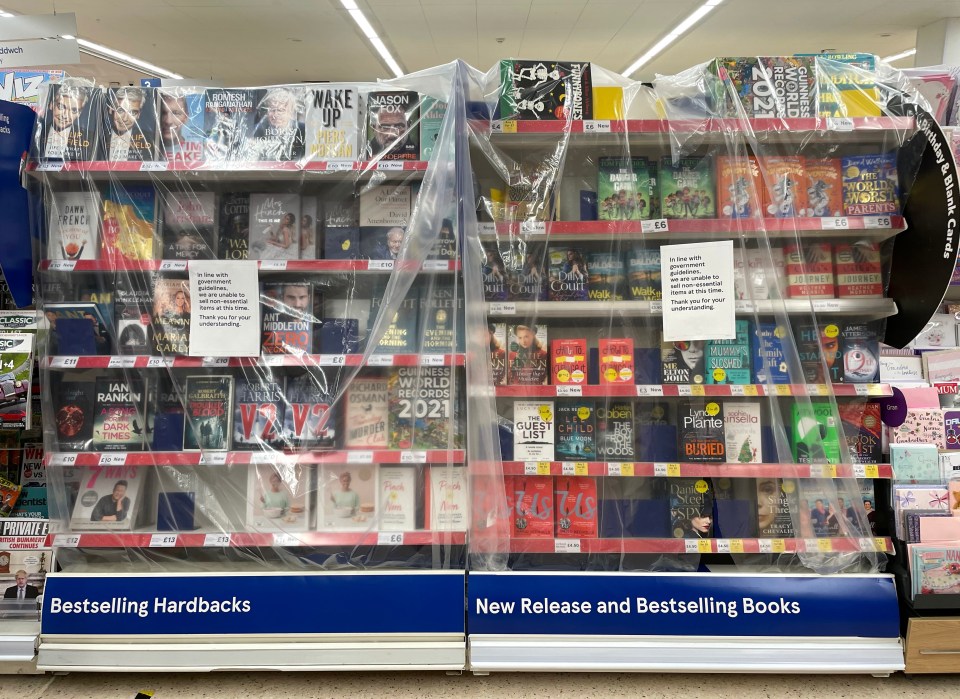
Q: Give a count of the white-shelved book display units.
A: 2